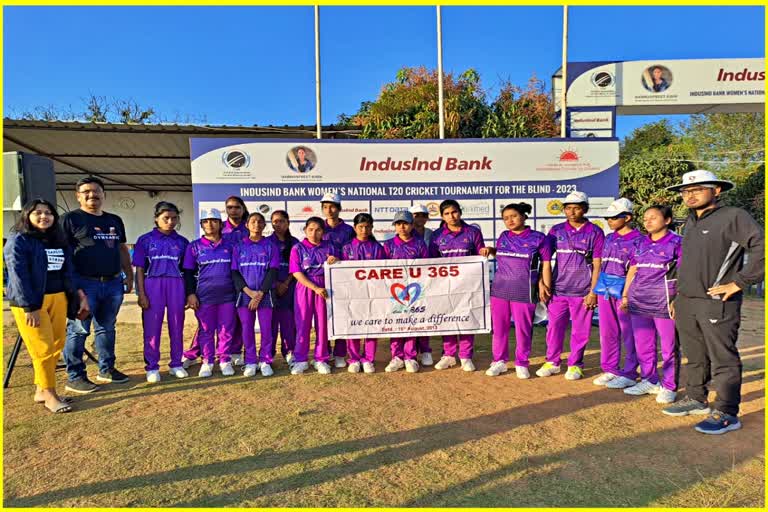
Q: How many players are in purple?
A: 15